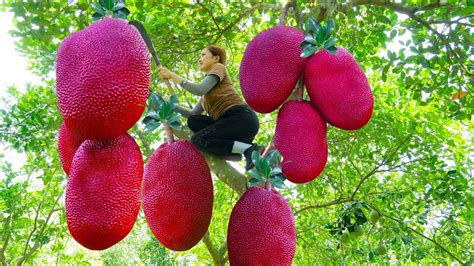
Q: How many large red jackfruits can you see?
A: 8